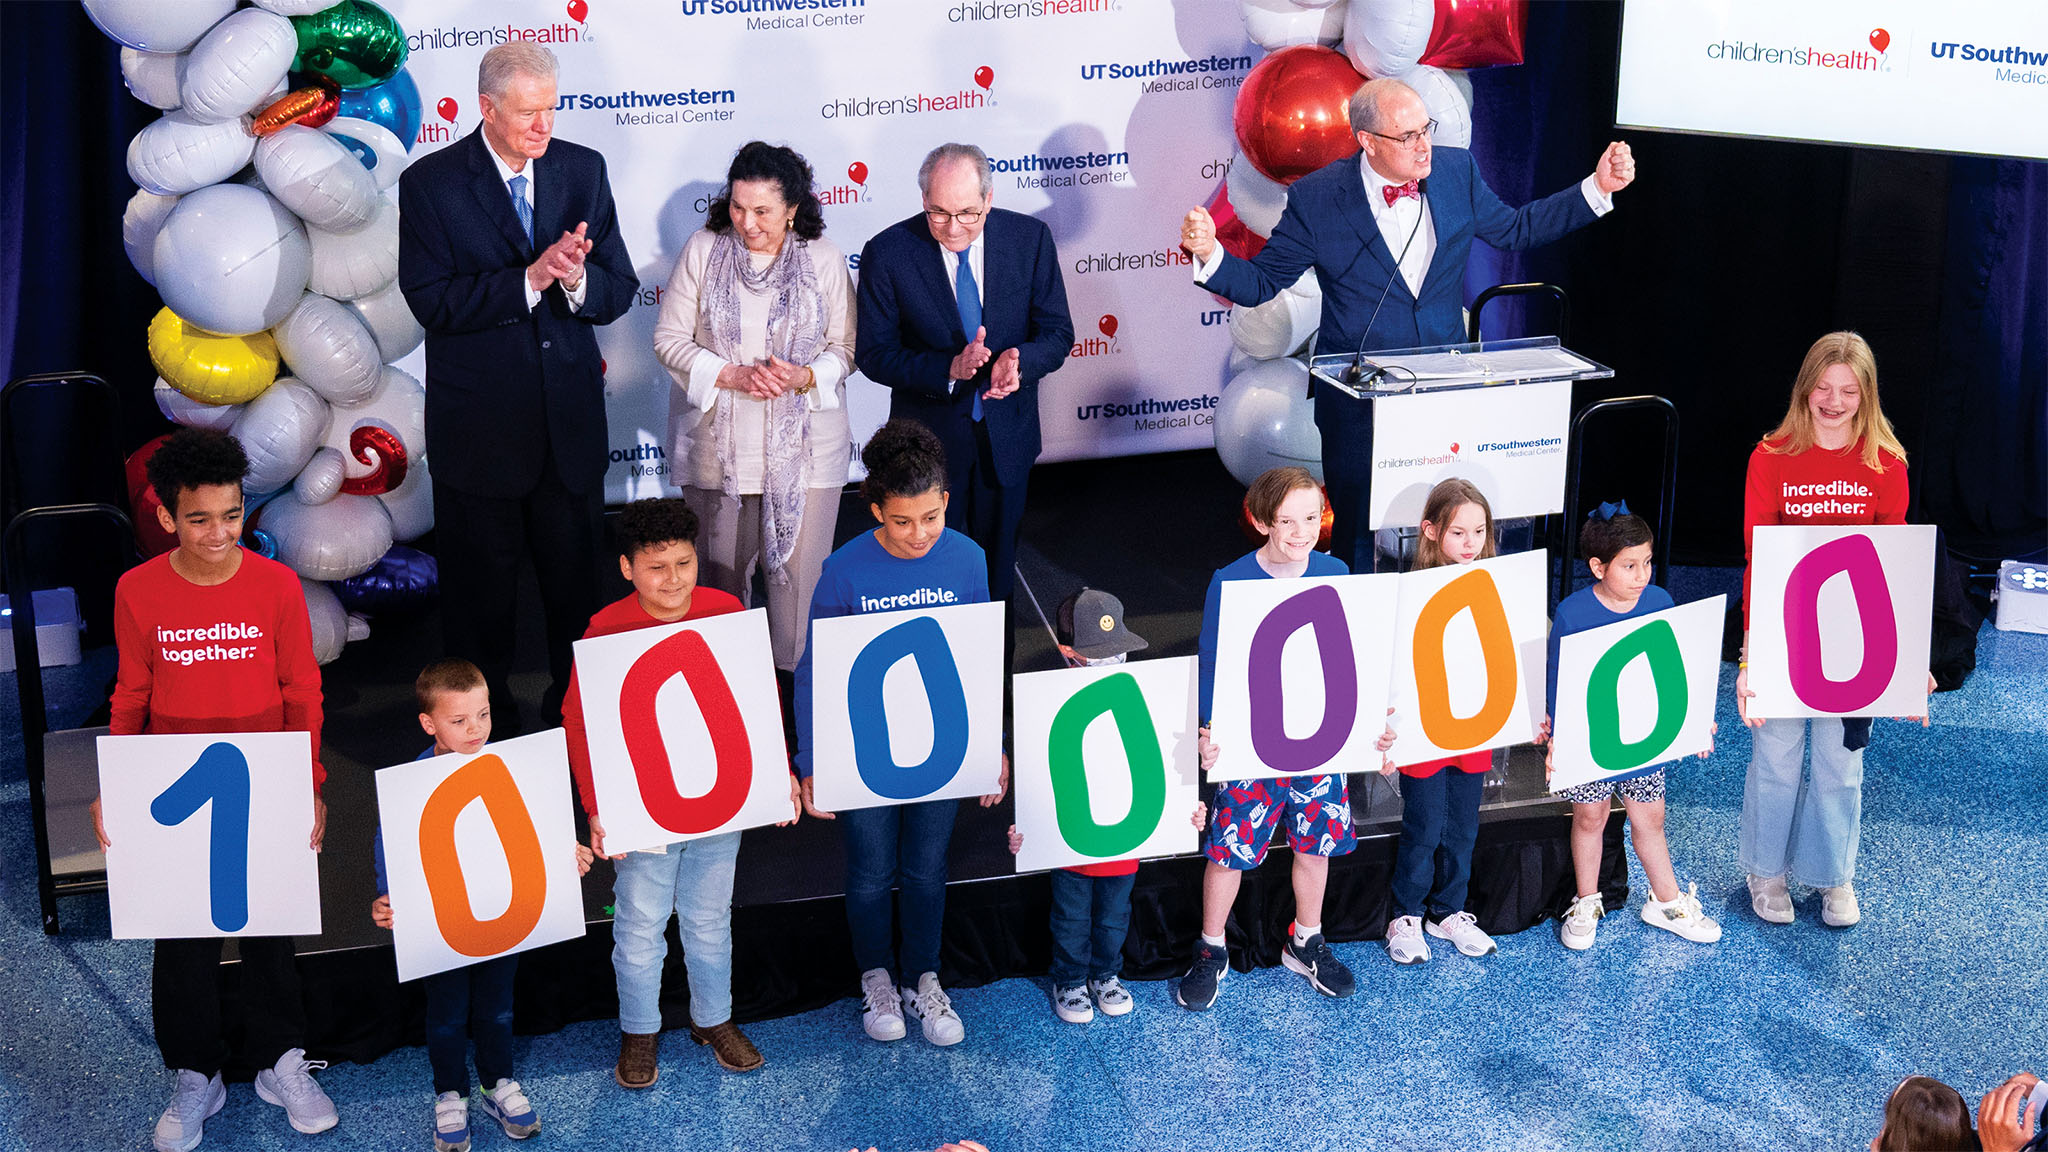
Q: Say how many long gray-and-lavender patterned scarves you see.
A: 1